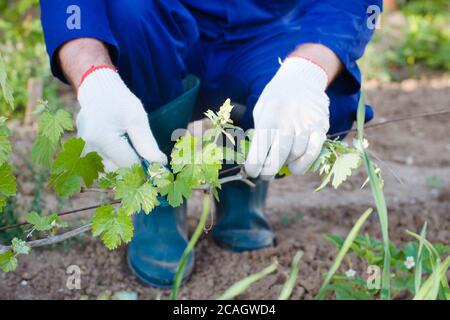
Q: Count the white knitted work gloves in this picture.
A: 2